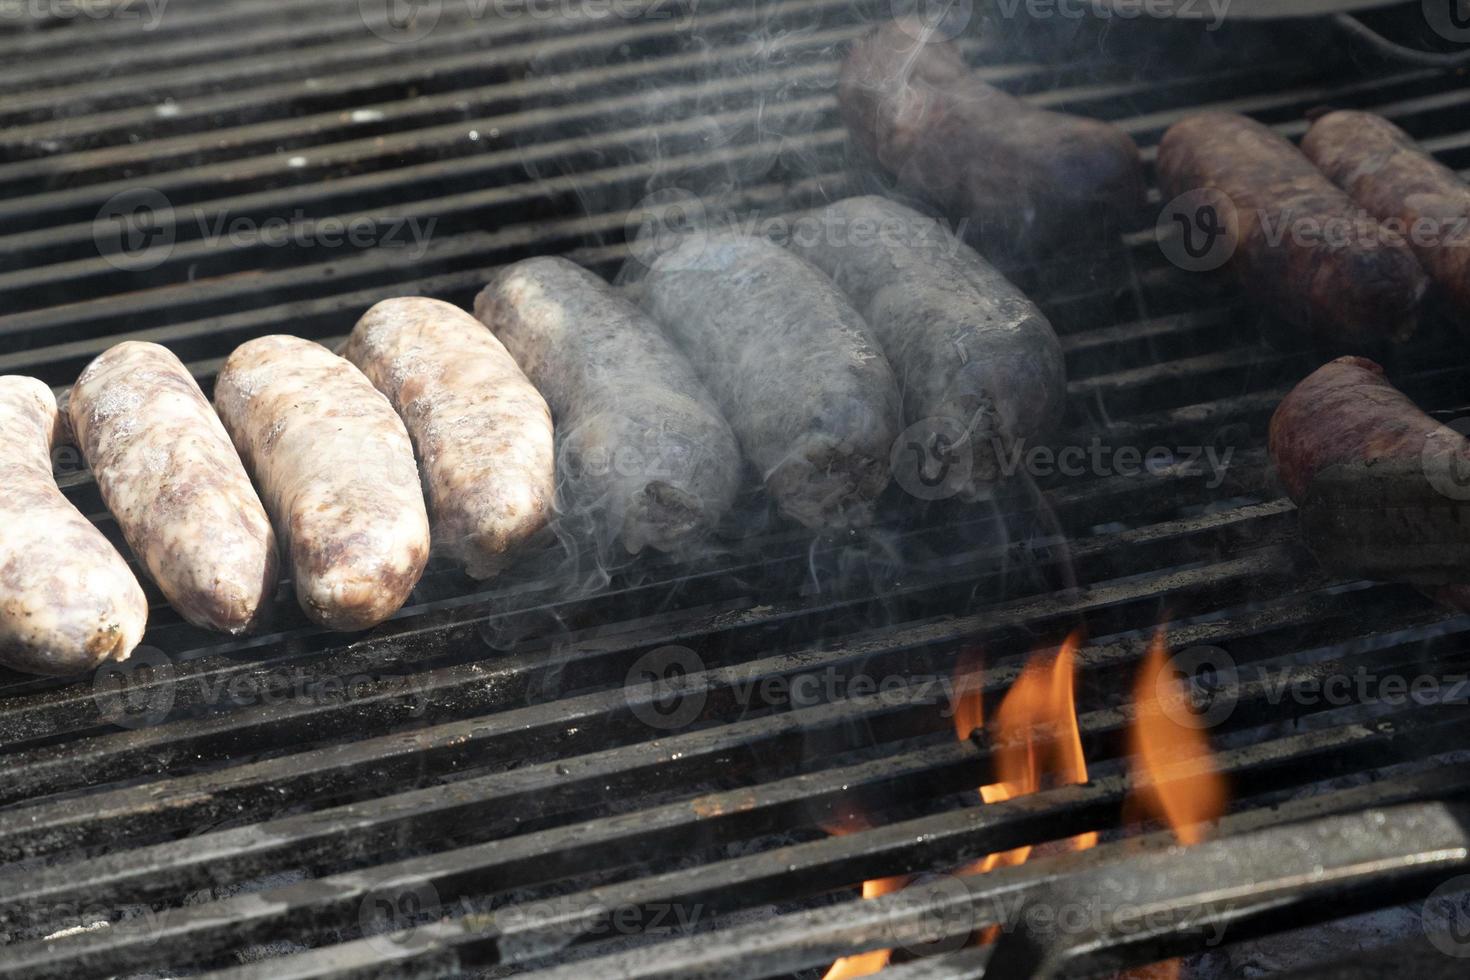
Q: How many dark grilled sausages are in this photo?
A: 4